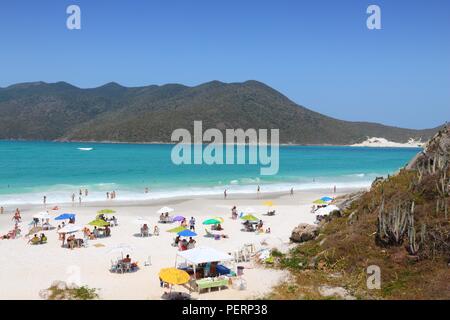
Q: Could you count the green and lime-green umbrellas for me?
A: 6